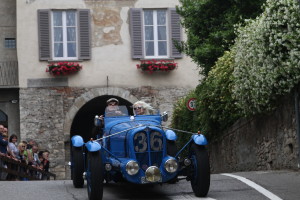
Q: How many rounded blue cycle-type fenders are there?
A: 4